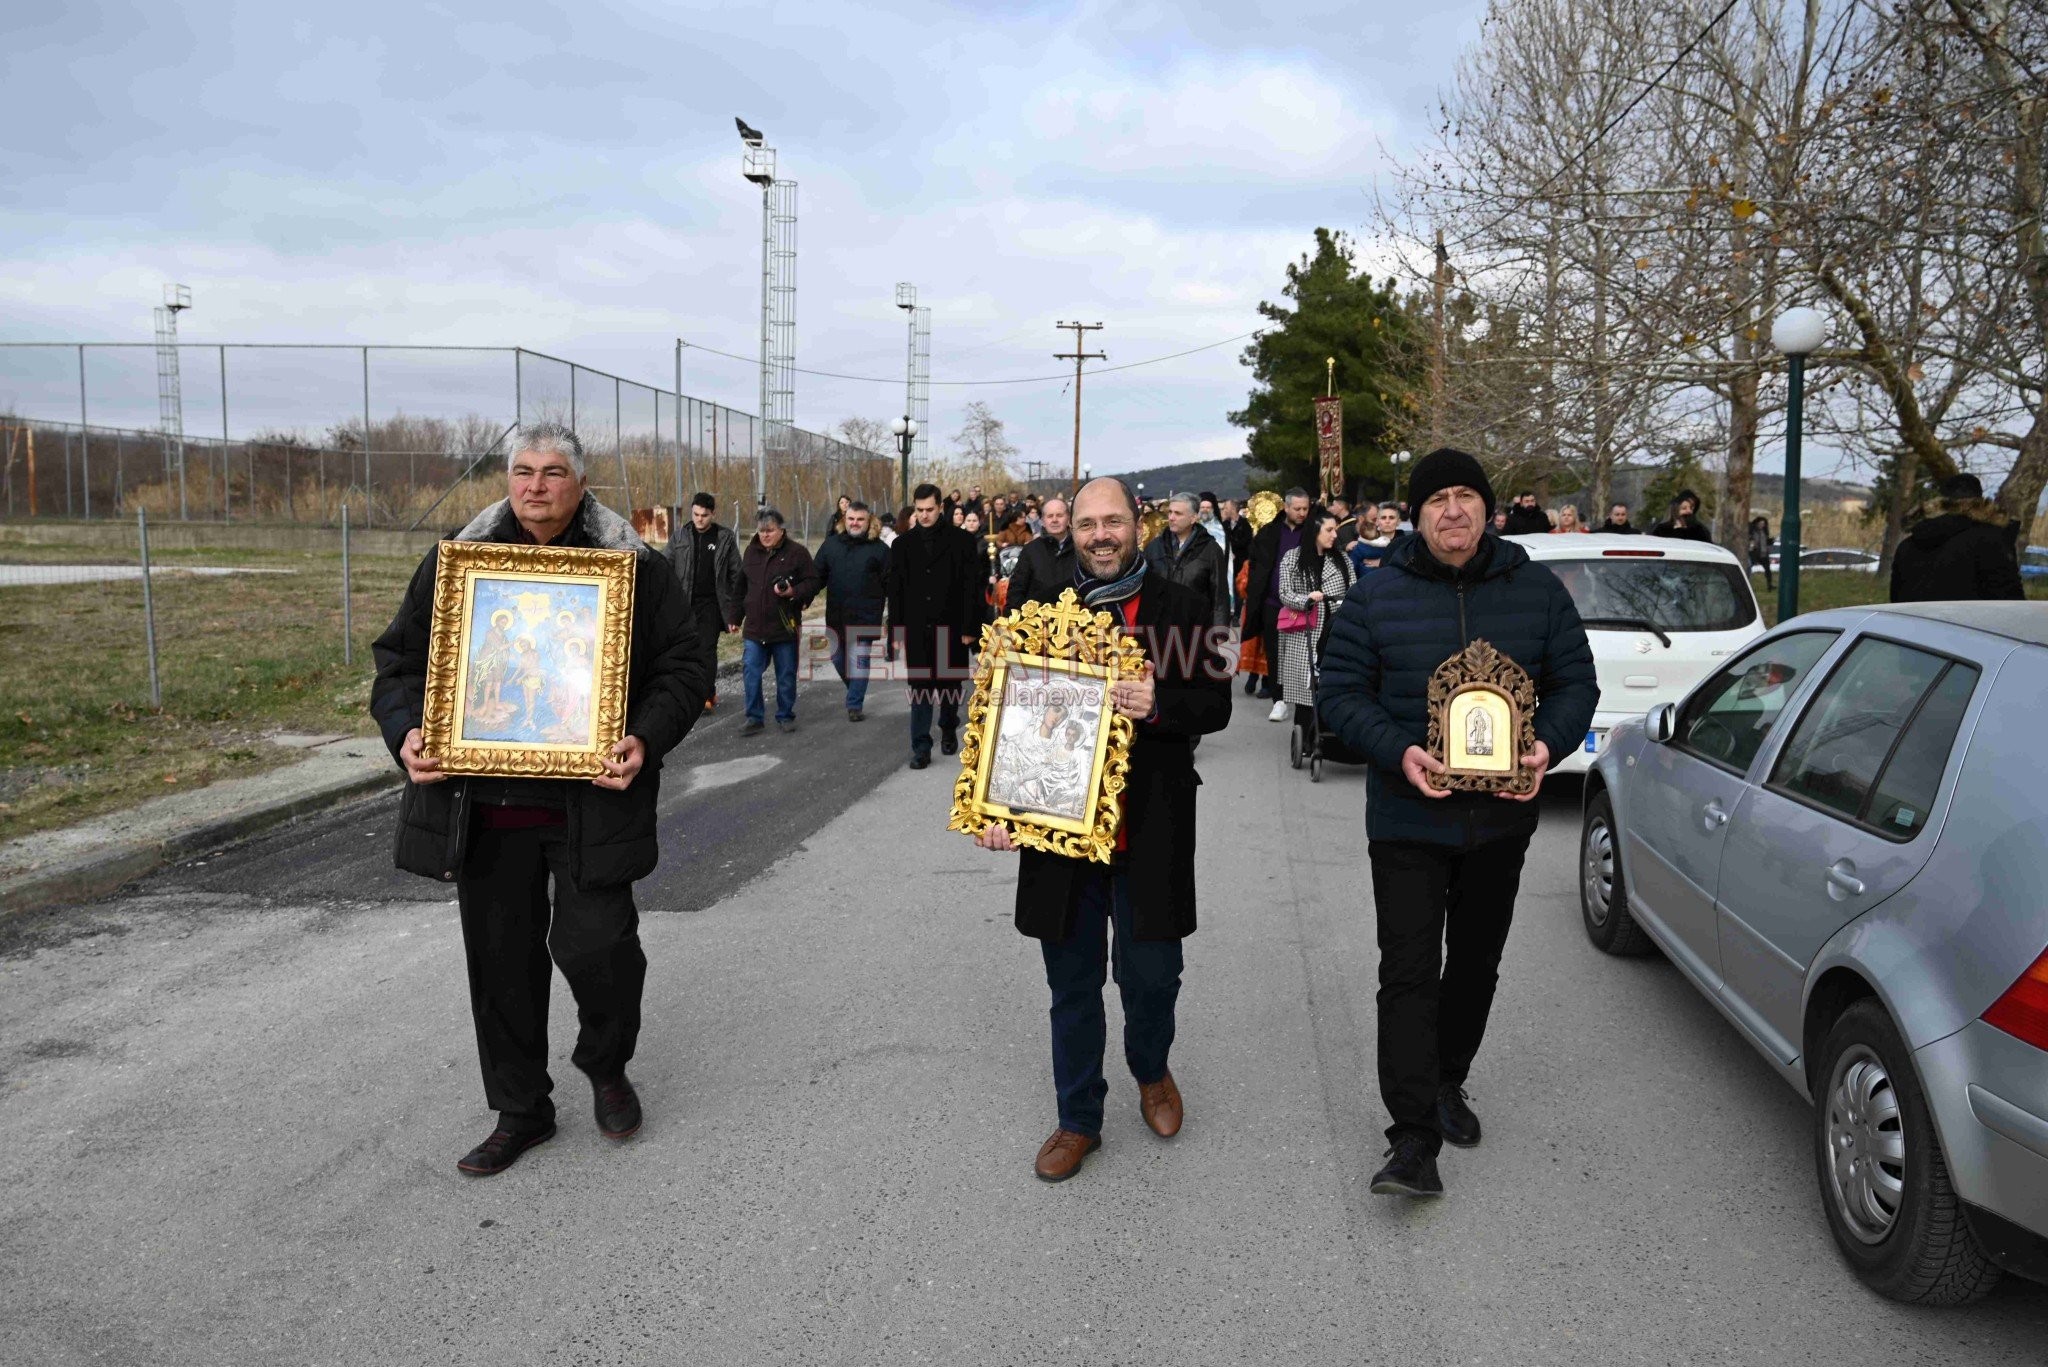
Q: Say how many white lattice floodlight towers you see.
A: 3